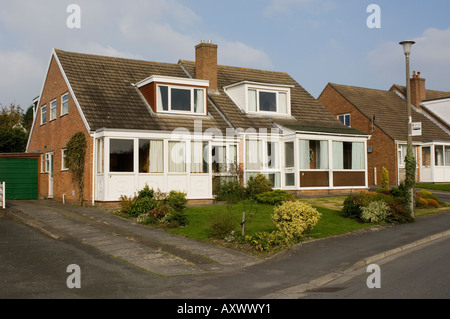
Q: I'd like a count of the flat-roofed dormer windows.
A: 2